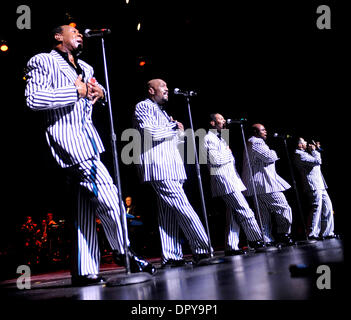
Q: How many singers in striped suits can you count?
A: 5